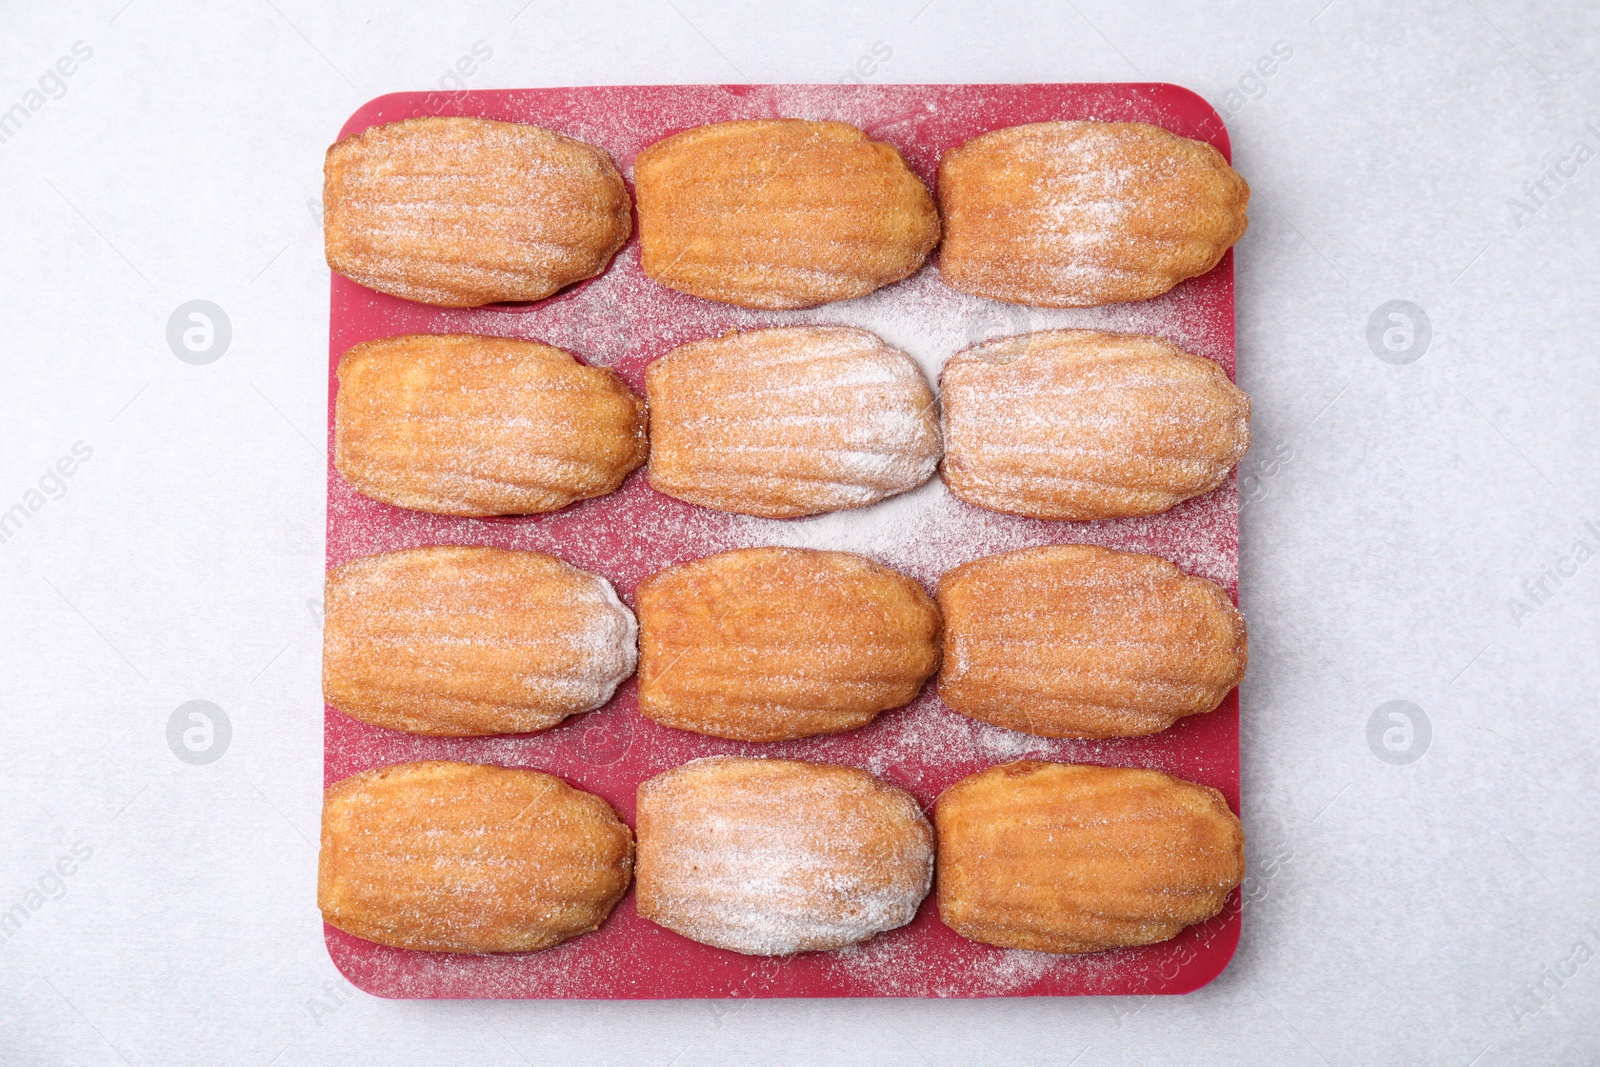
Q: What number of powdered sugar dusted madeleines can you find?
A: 12